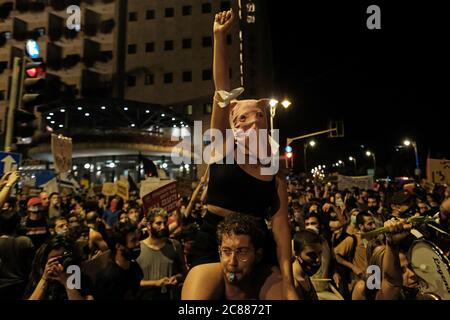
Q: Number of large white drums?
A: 1